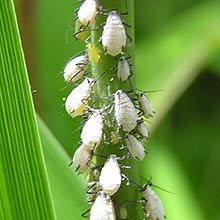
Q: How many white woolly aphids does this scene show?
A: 14